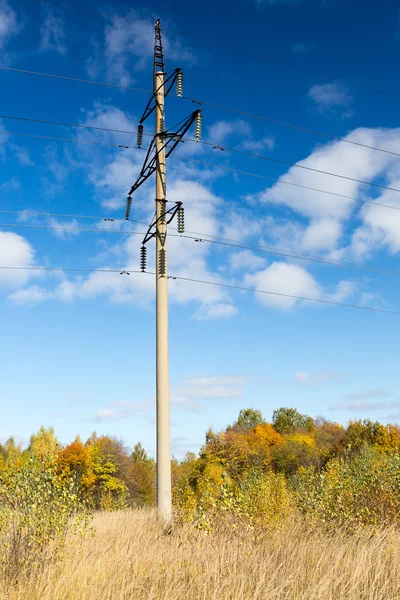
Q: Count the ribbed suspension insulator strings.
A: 6